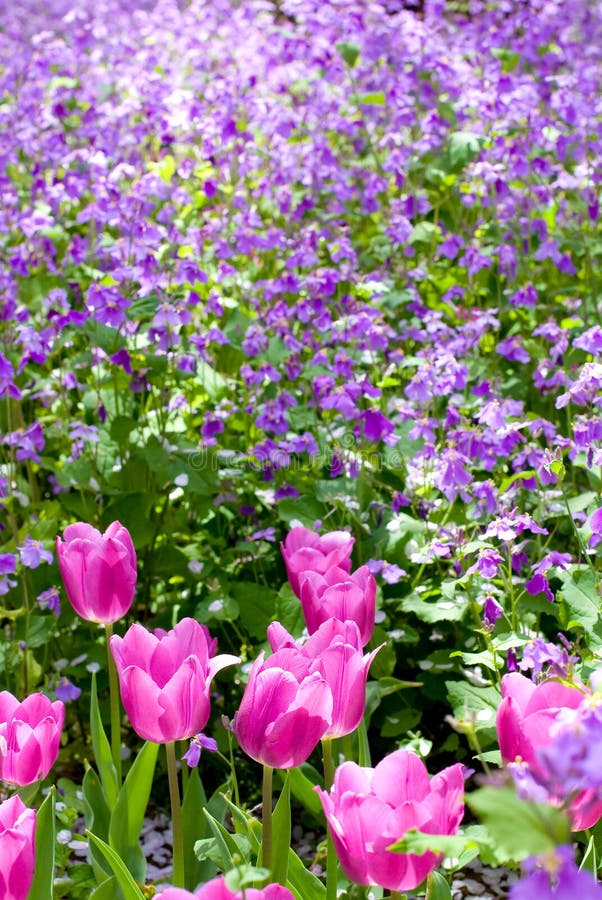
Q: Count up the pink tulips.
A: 12